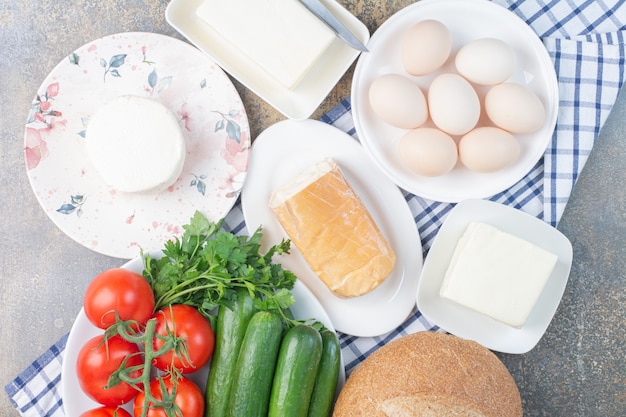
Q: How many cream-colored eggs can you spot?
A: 7